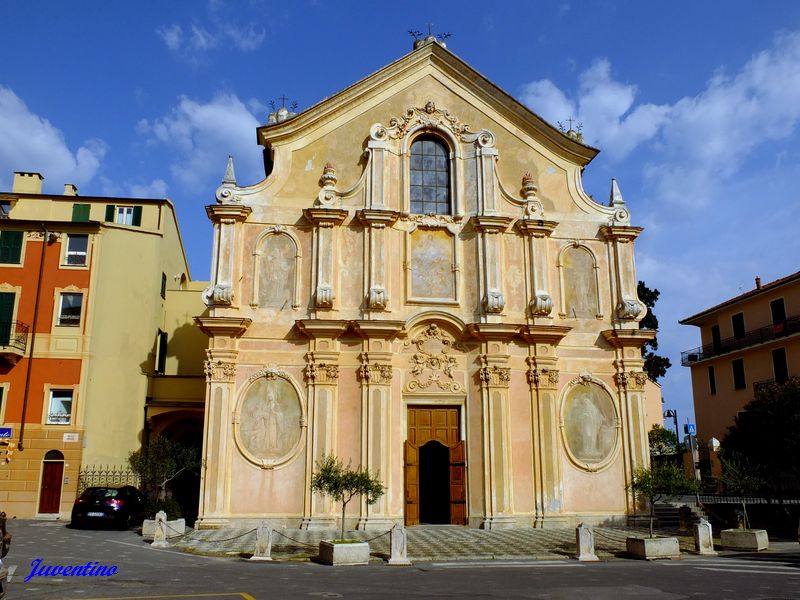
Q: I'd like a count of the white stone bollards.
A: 5